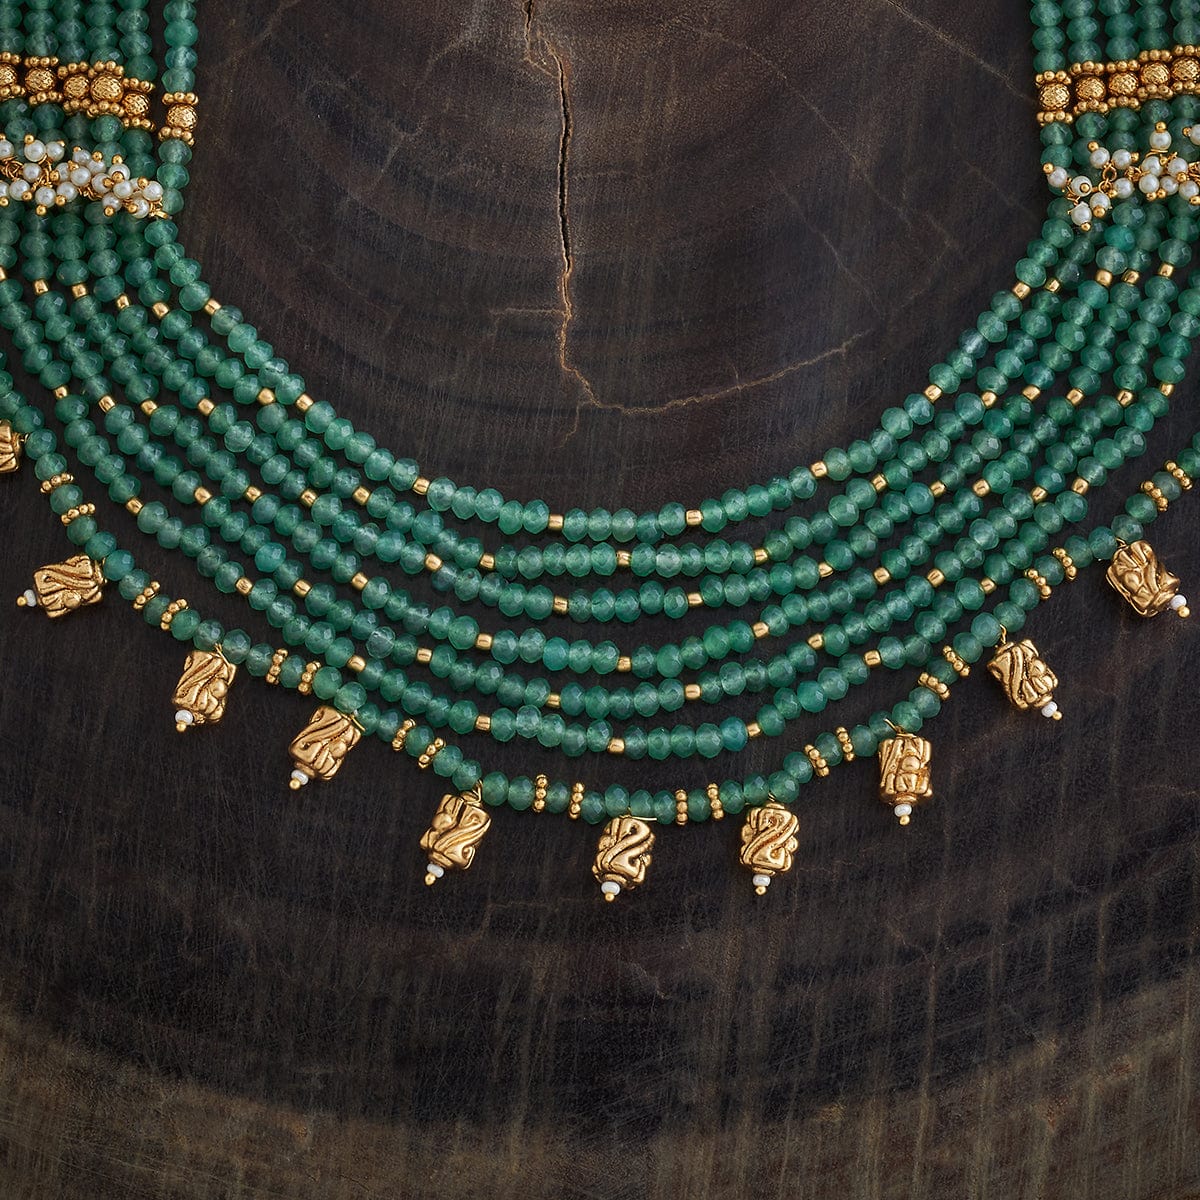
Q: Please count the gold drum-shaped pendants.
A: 10